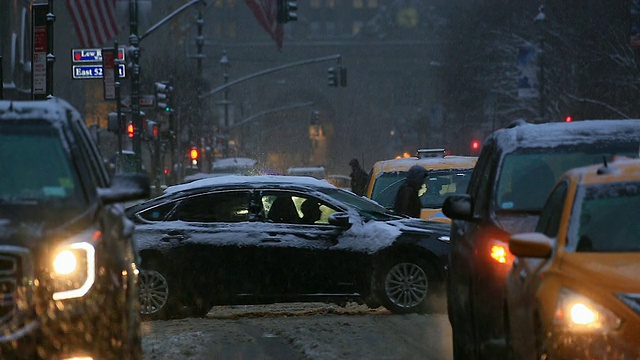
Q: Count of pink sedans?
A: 0